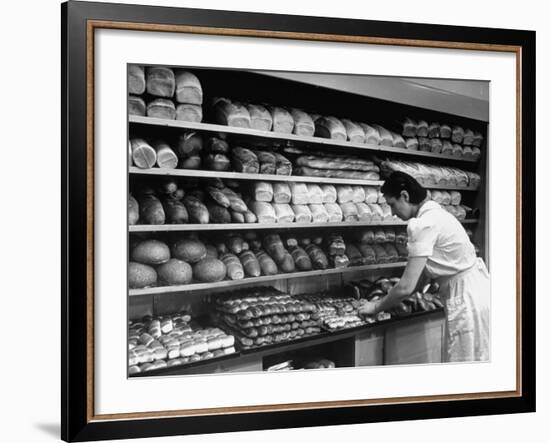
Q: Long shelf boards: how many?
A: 4